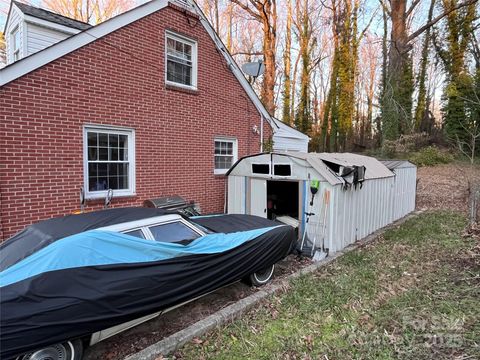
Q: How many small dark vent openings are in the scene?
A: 2